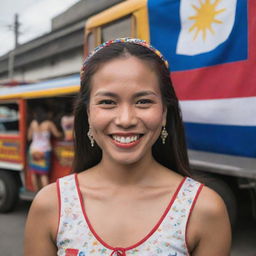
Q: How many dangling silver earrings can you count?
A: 2